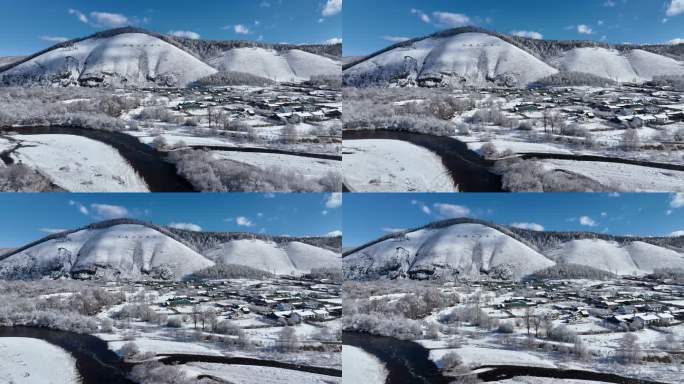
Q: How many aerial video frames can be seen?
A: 4